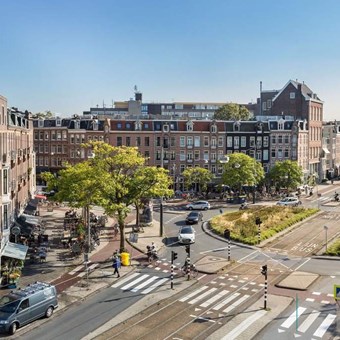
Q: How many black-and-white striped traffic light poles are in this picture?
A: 5